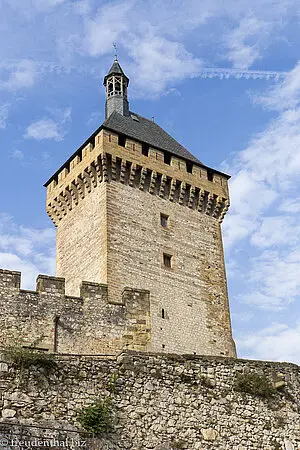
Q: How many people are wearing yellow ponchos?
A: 0